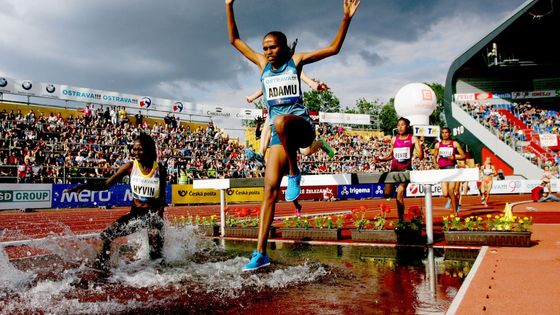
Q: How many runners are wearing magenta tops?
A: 2